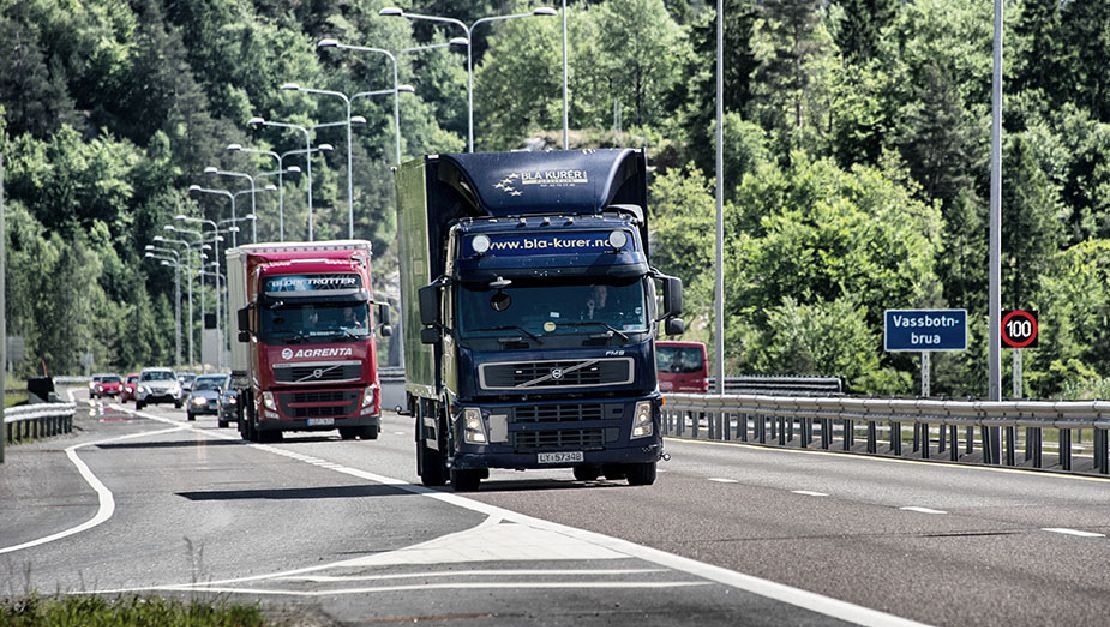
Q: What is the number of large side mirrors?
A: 4